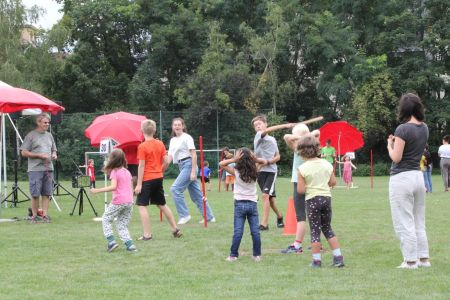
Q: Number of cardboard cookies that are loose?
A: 0